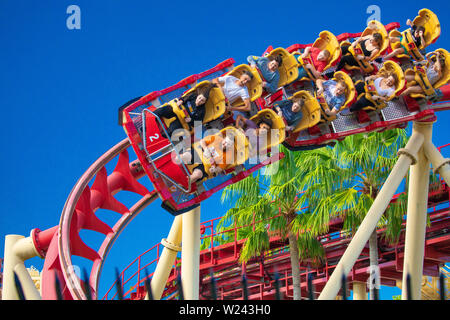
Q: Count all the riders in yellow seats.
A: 12